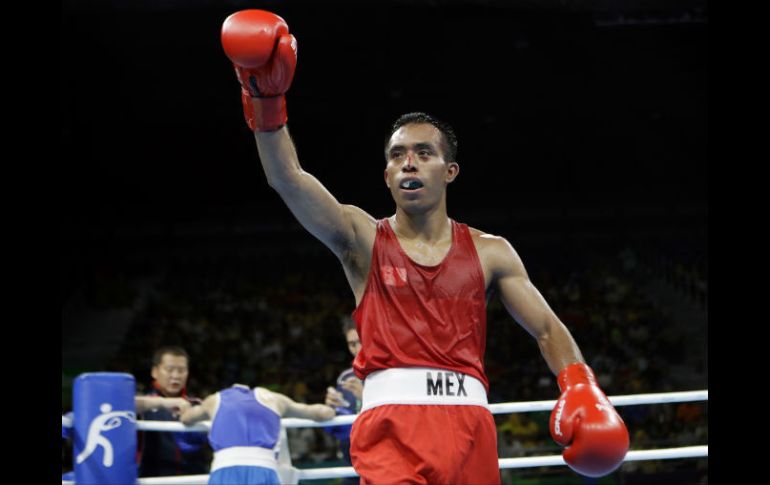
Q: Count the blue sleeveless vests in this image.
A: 1